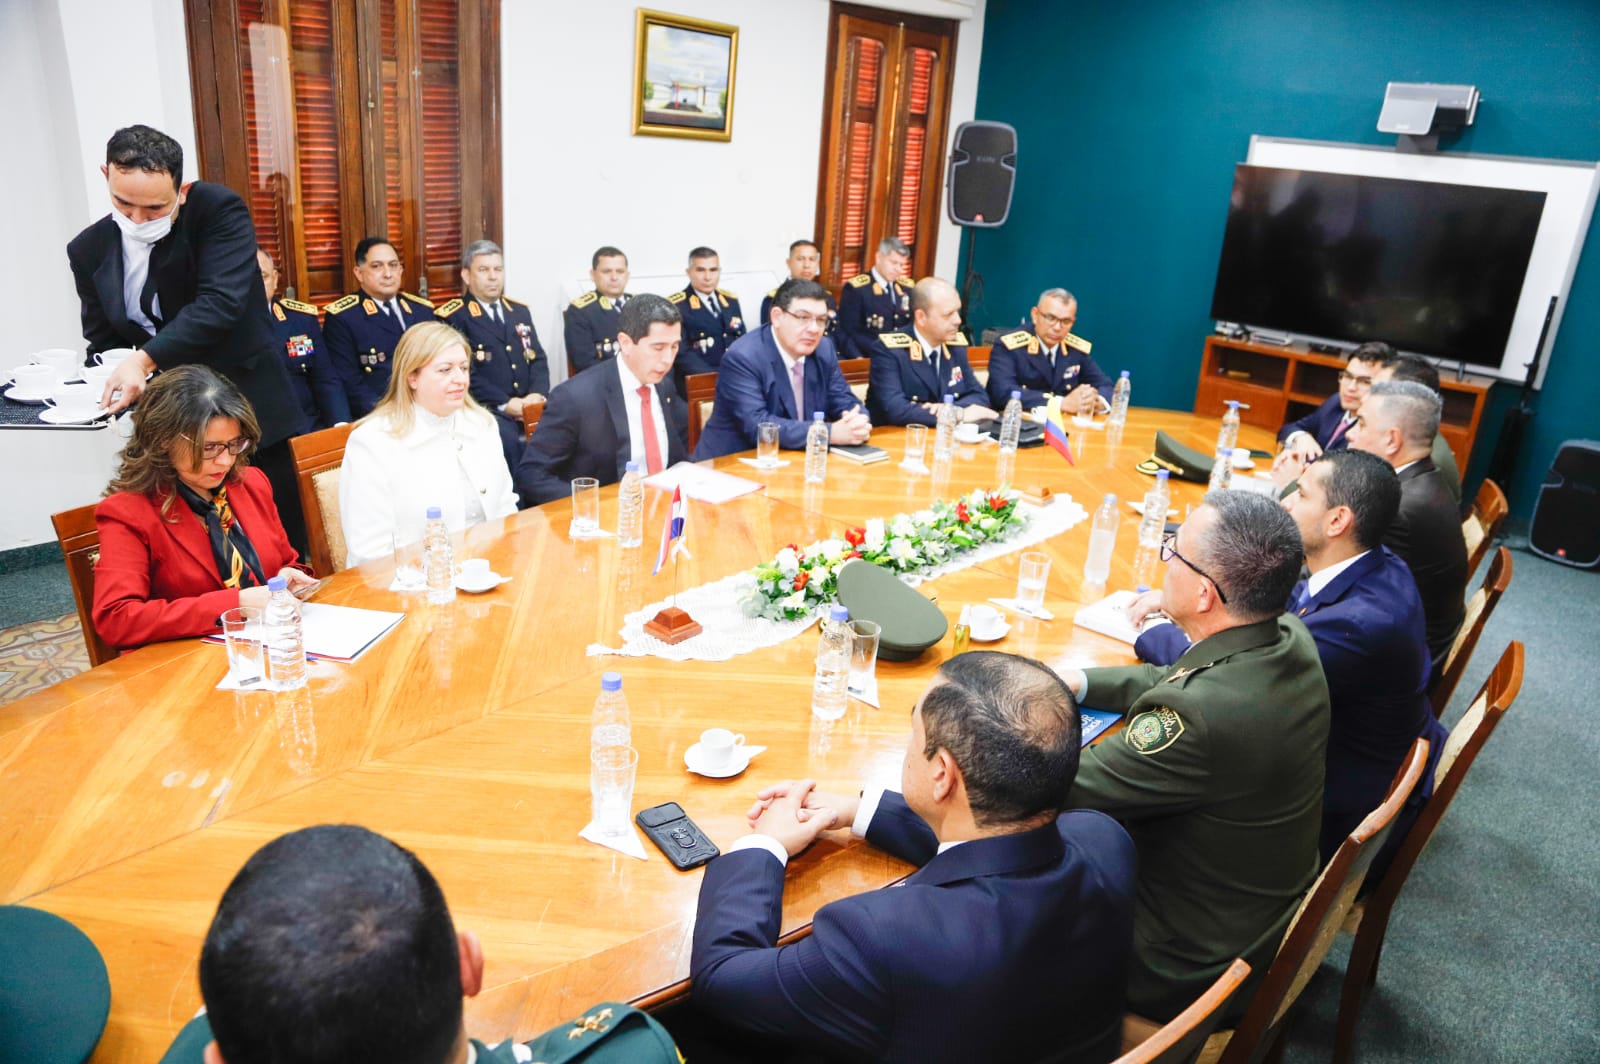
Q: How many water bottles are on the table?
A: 13